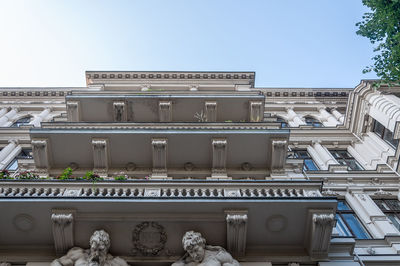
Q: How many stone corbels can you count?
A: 13